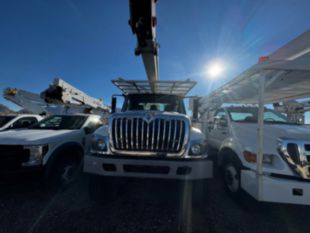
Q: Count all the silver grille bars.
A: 13